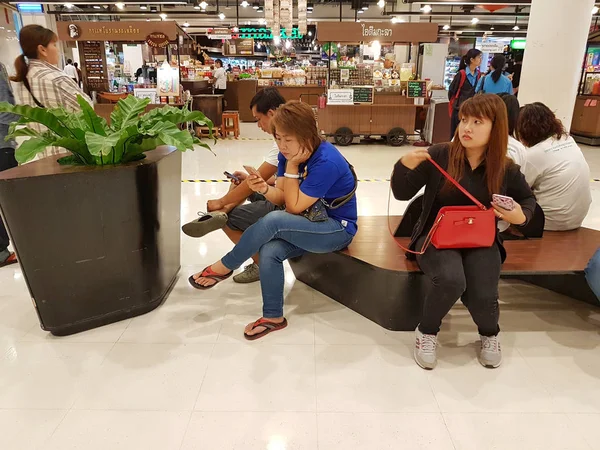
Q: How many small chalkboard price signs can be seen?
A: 2